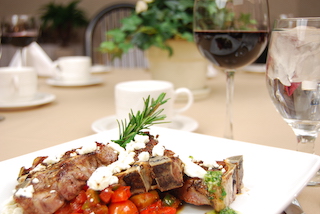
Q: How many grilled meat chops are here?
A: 3